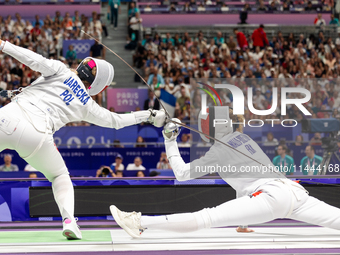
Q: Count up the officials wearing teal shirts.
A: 2